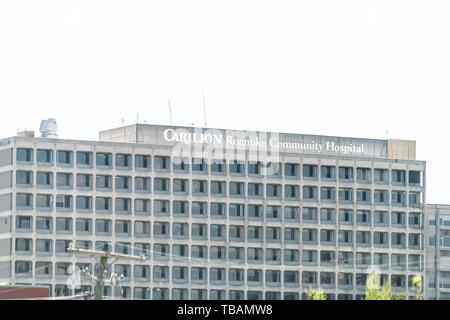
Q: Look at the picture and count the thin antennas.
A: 2